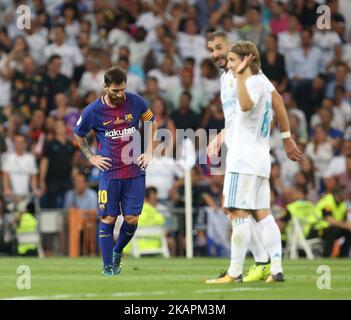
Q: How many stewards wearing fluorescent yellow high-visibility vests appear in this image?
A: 4